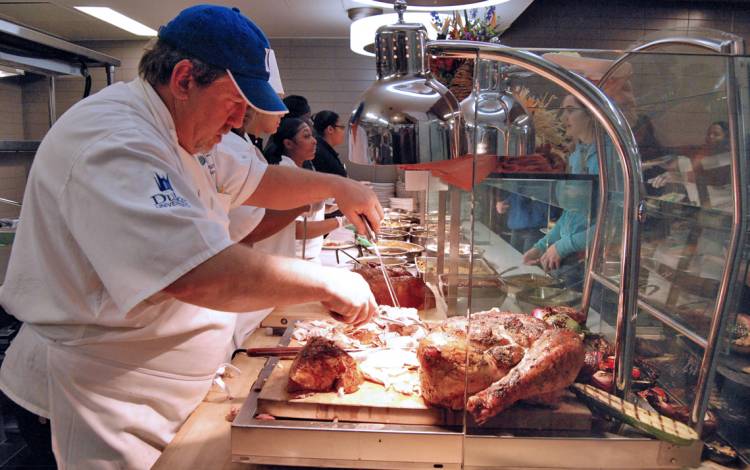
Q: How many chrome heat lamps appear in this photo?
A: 2